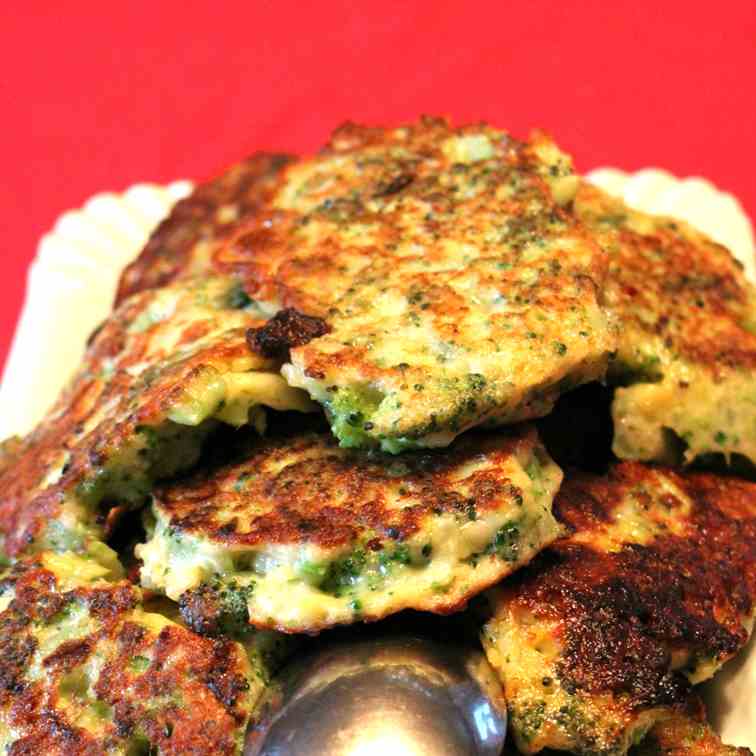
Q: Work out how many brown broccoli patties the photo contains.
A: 7